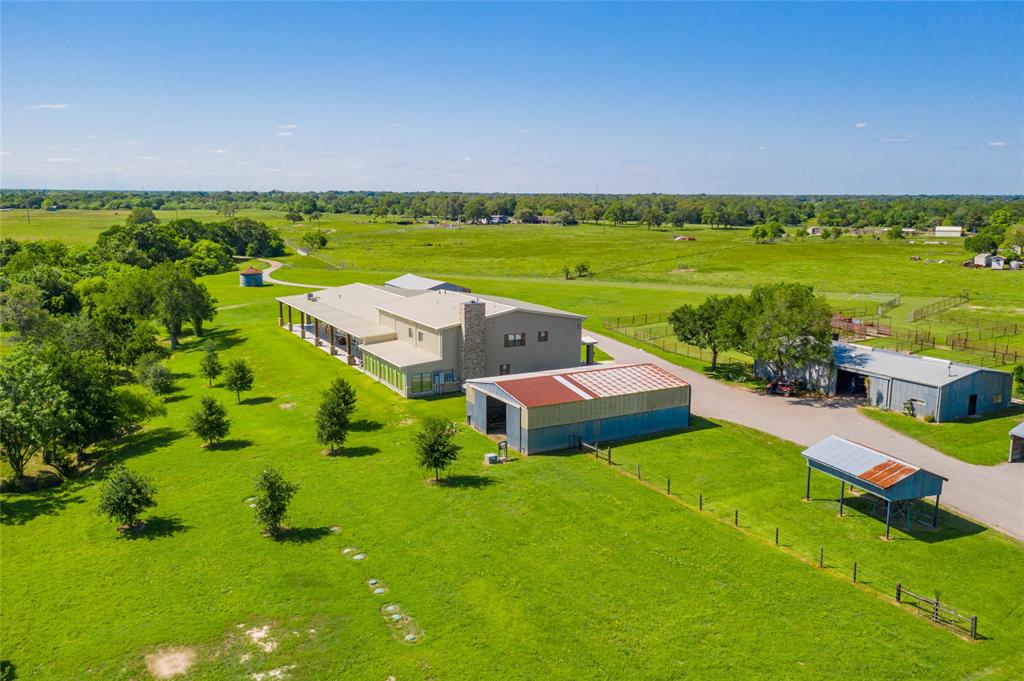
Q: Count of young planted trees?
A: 8